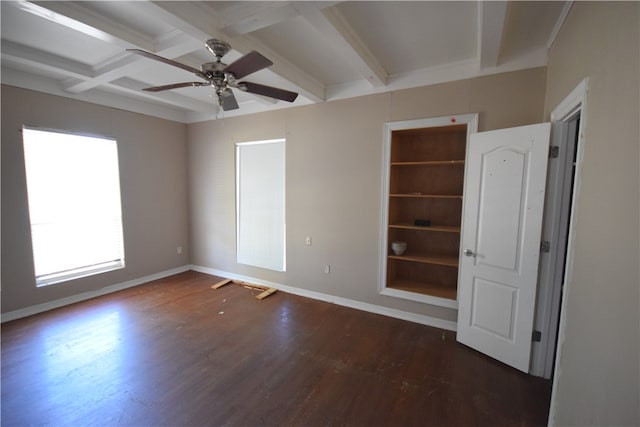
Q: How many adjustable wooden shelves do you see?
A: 4